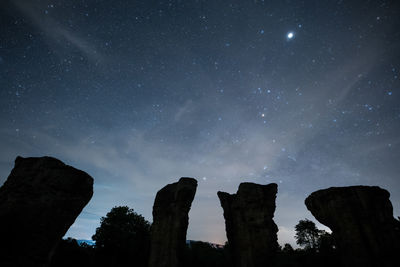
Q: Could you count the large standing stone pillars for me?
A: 4